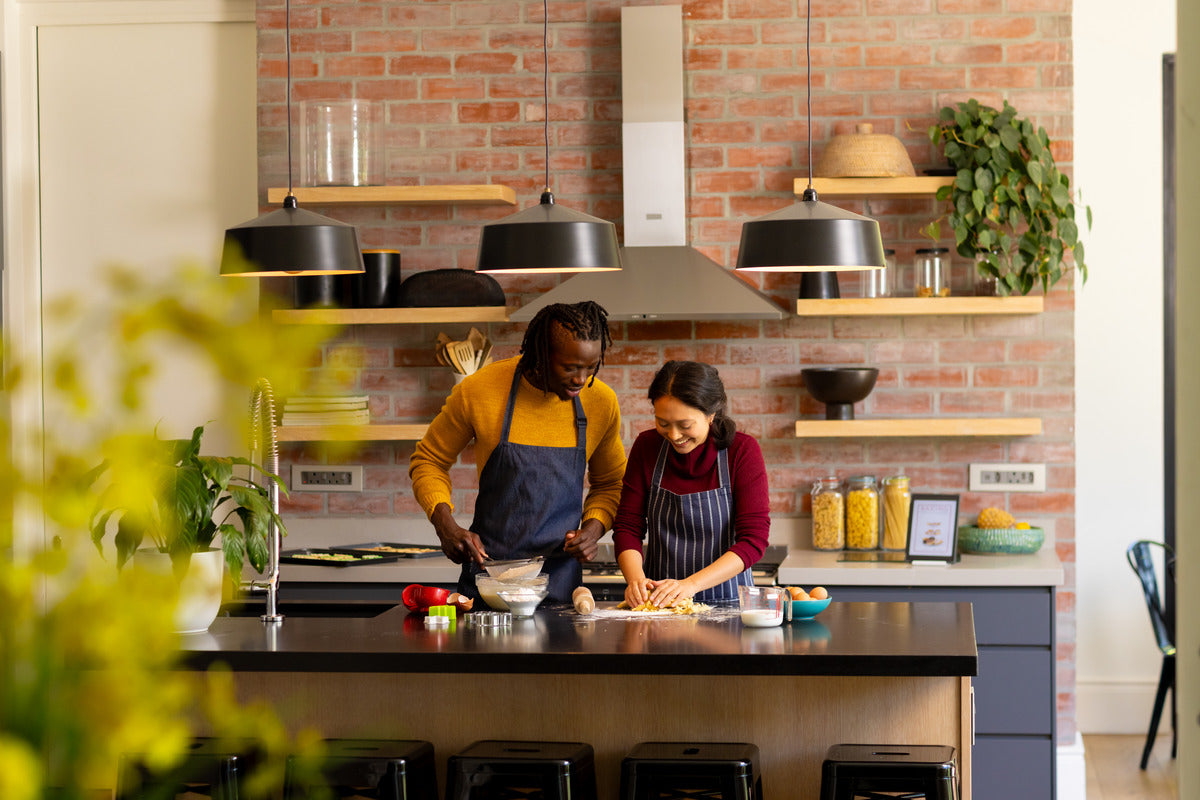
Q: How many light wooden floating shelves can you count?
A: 6